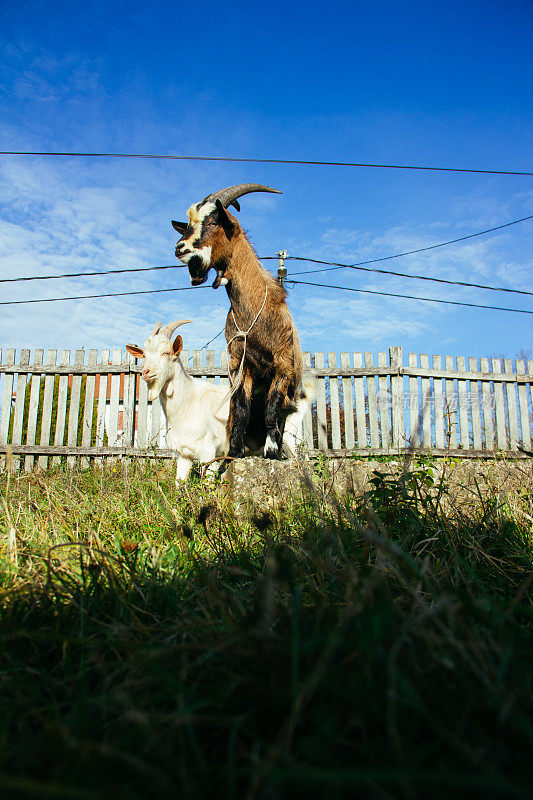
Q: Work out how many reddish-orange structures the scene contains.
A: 1